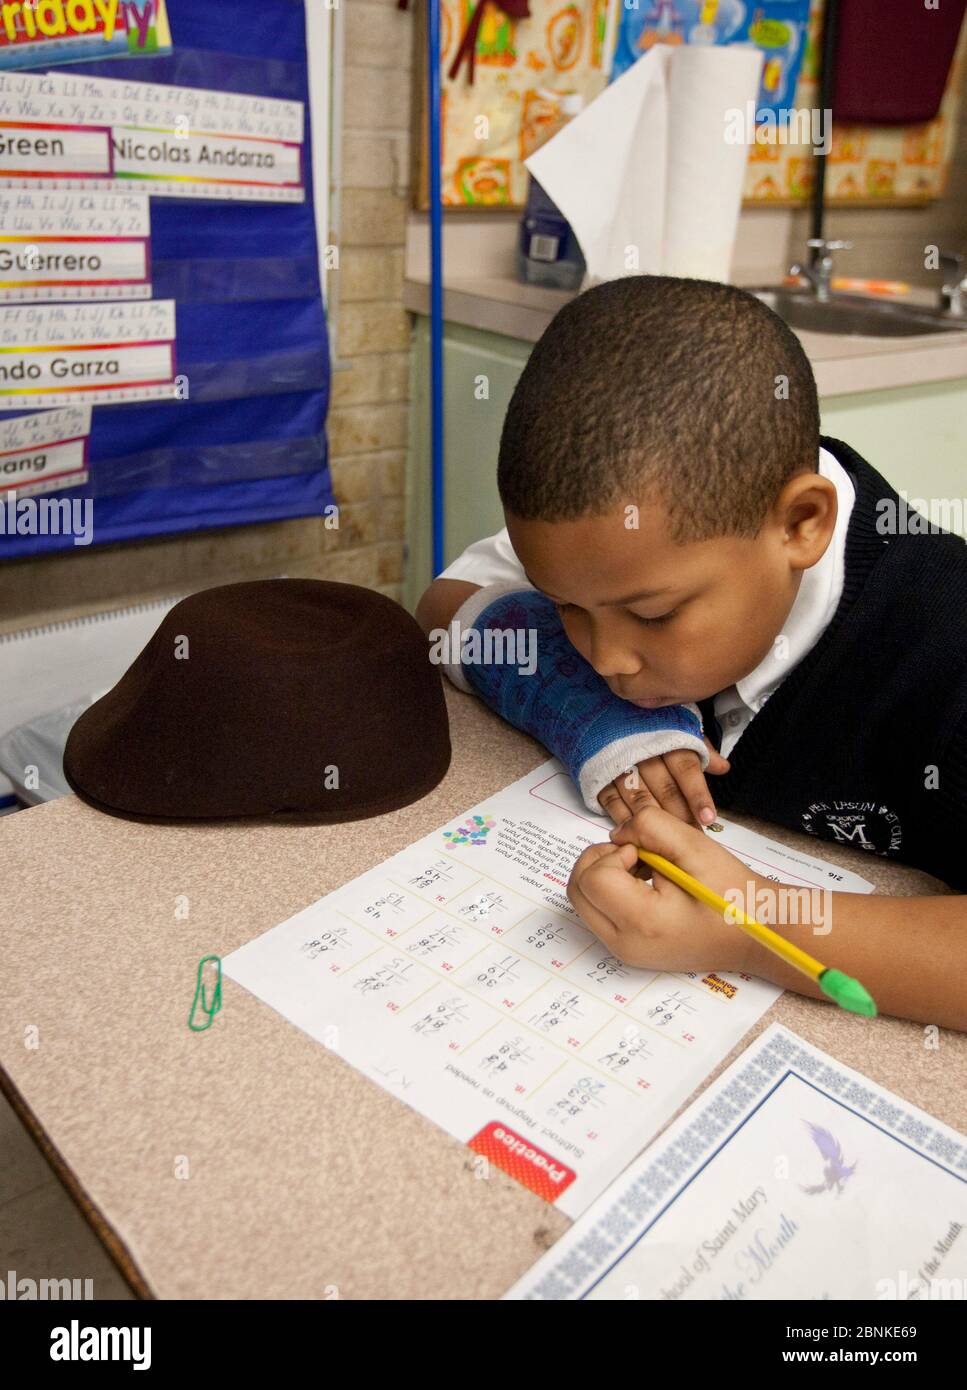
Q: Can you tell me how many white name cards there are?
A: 5